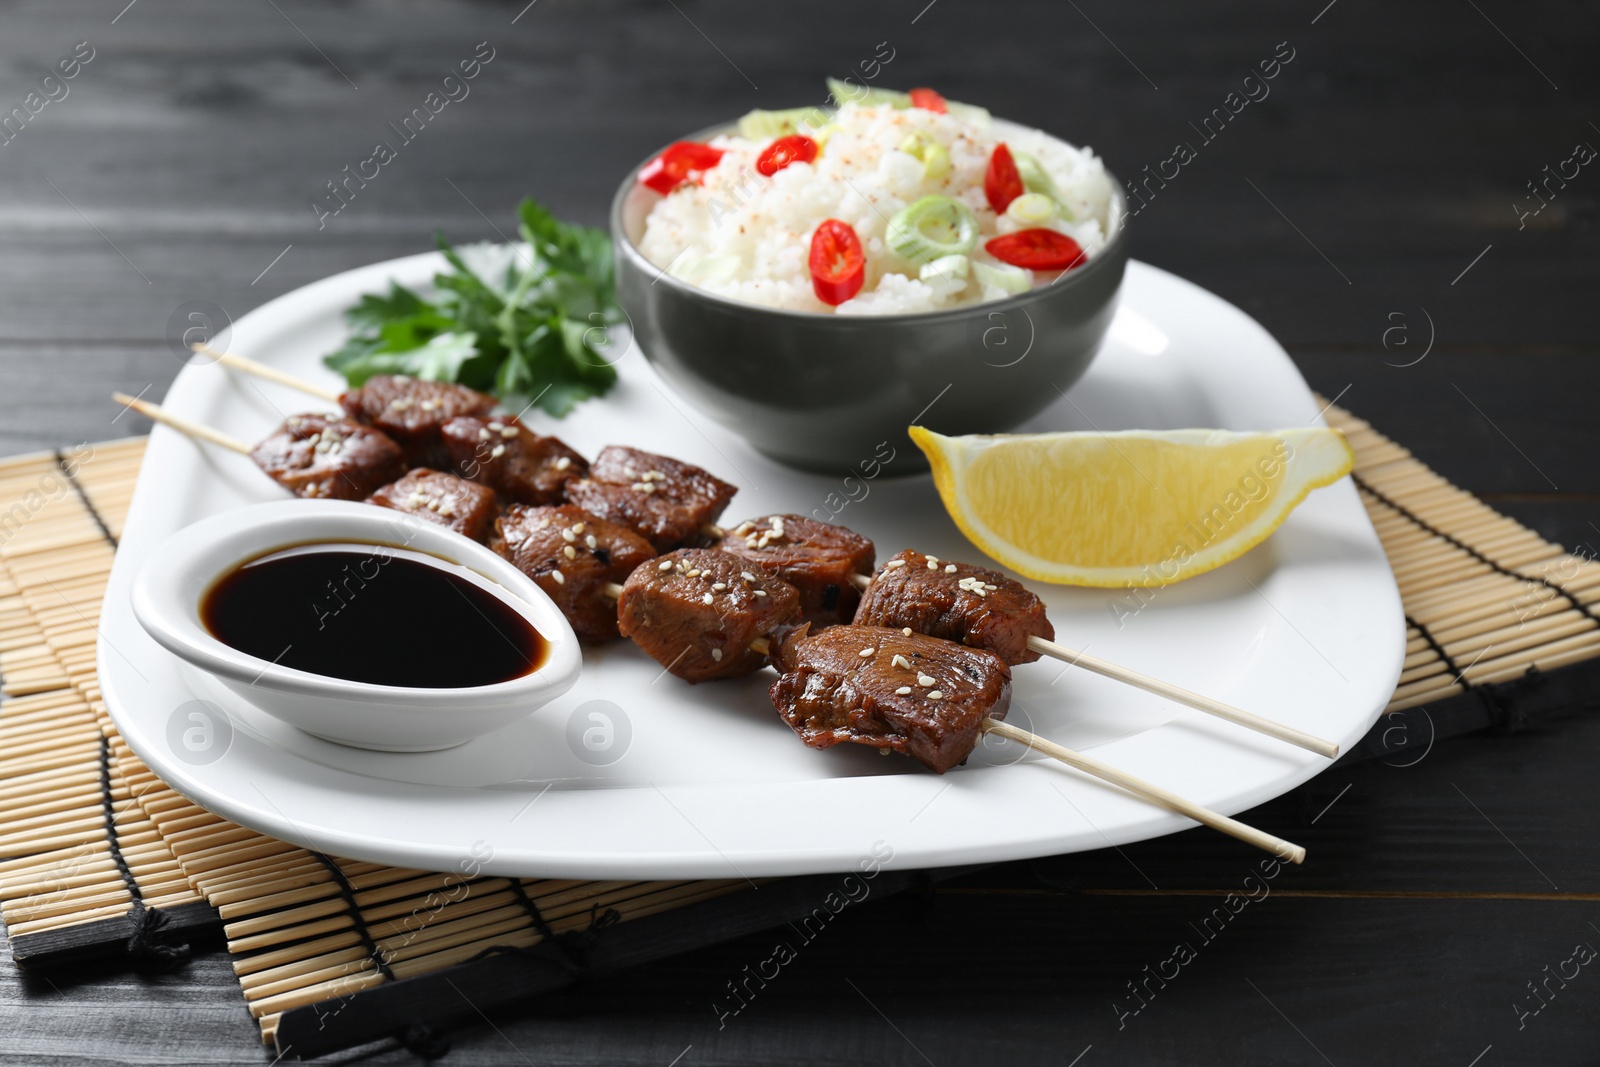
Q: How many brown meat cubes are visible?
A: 10